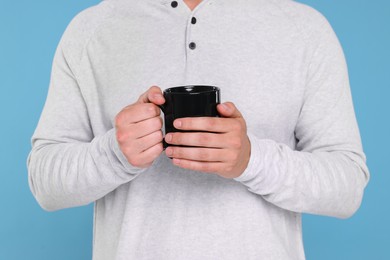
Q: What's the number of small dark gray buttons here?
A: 3